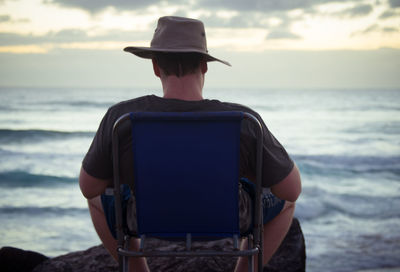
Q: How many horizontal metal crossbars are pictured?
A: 1